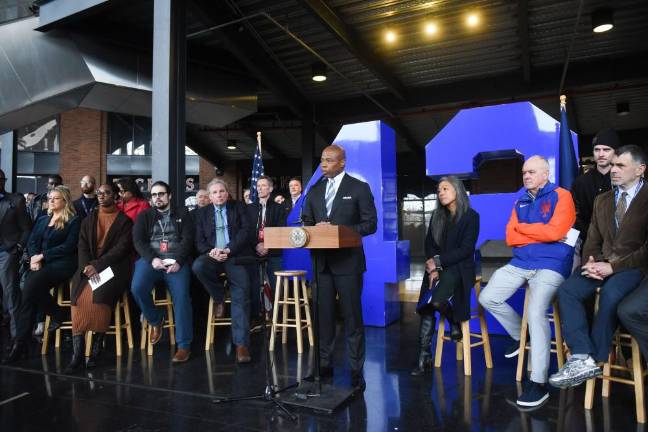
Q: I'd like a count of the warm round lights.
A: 3